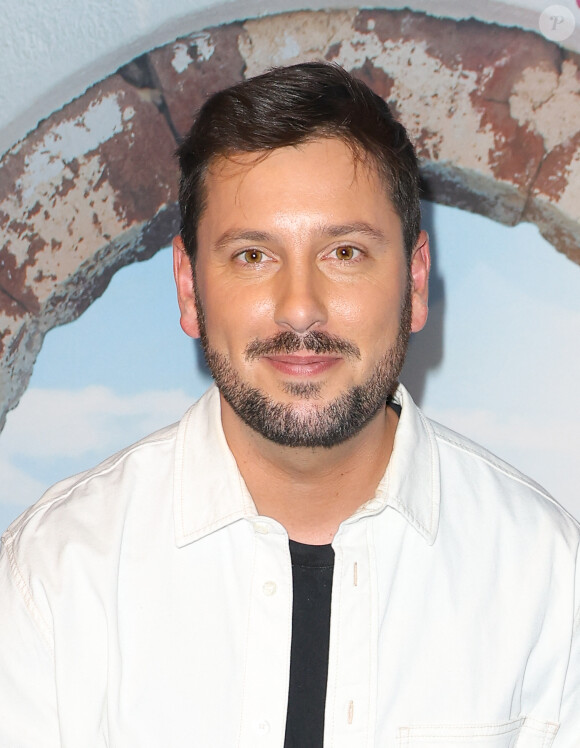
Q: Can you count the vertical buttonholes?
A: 2